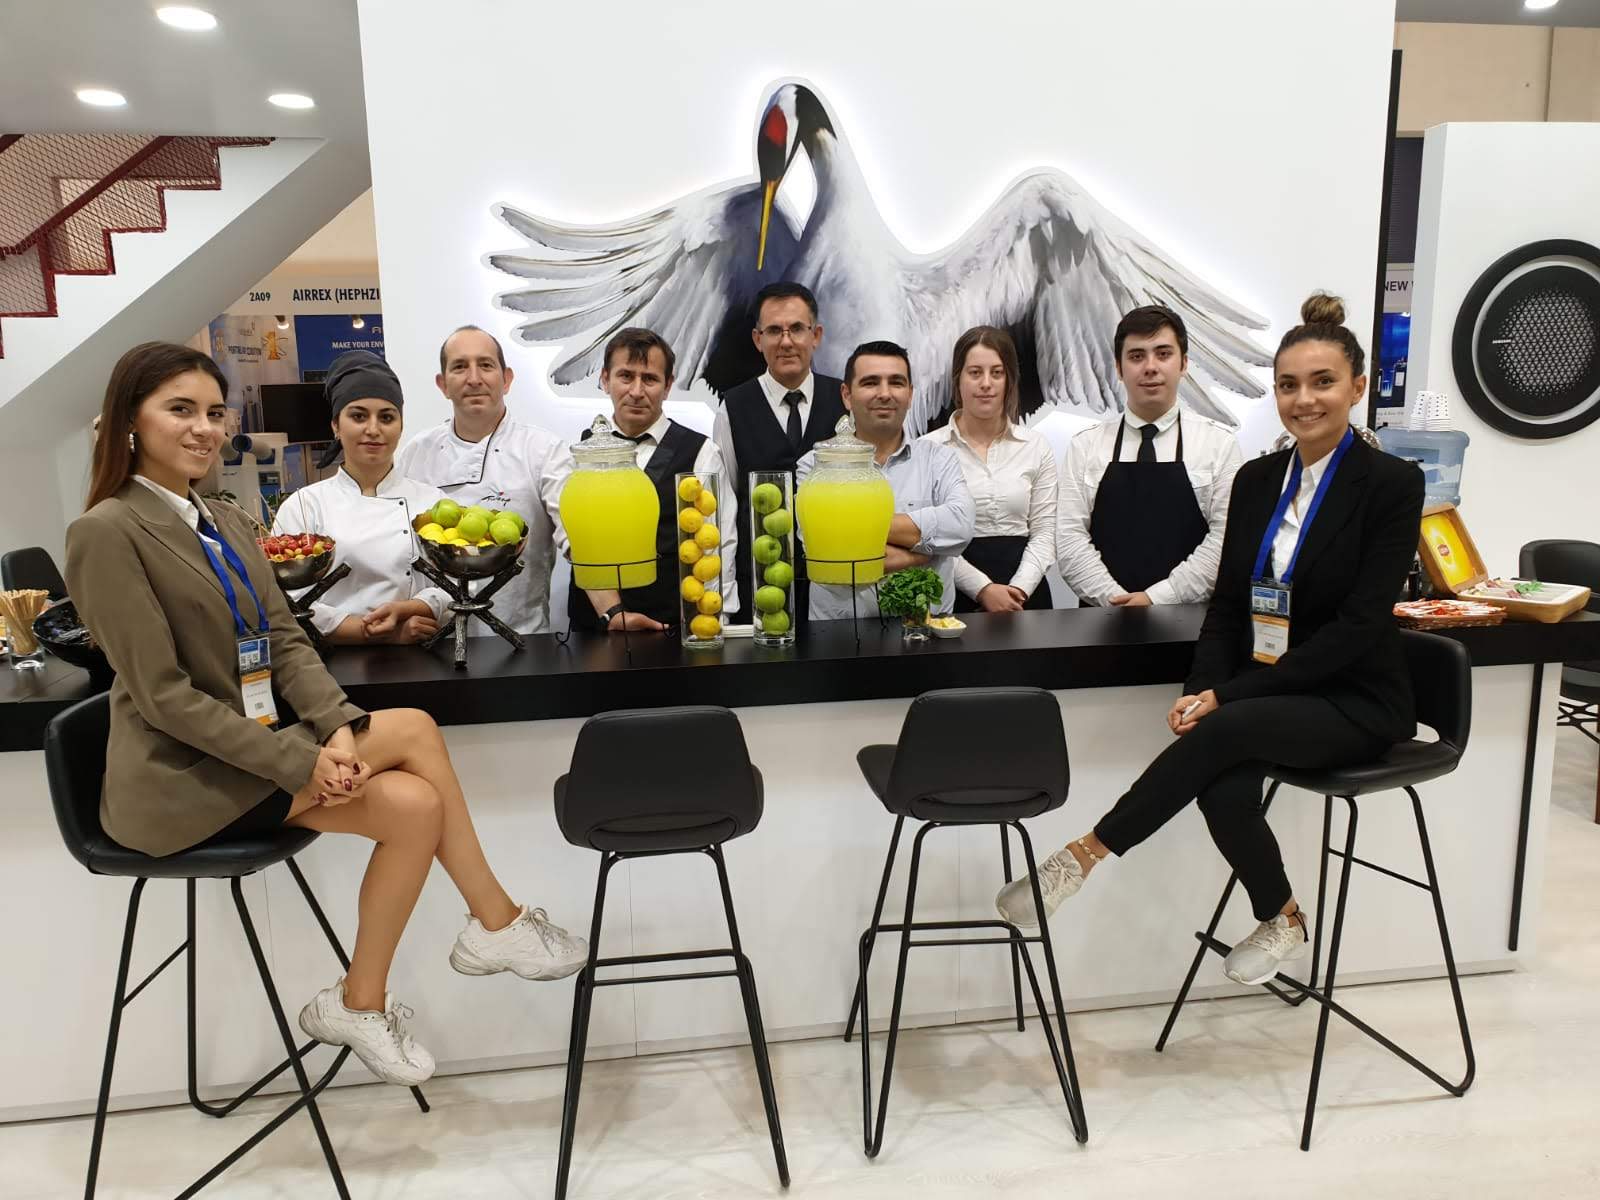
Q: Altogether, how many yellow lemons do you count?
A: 14